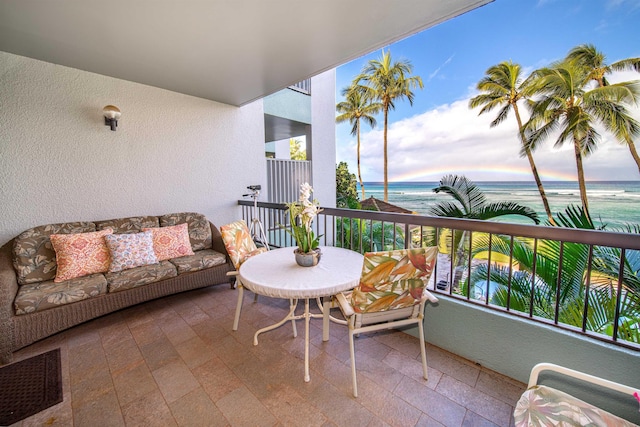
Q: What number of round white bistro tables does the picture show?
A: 1